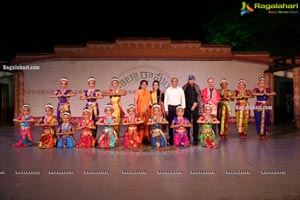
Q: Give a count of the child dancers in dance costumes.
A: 15